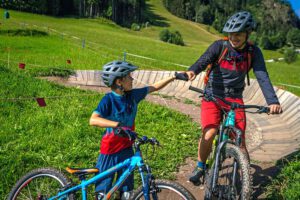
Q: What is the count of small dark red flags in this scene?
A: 3